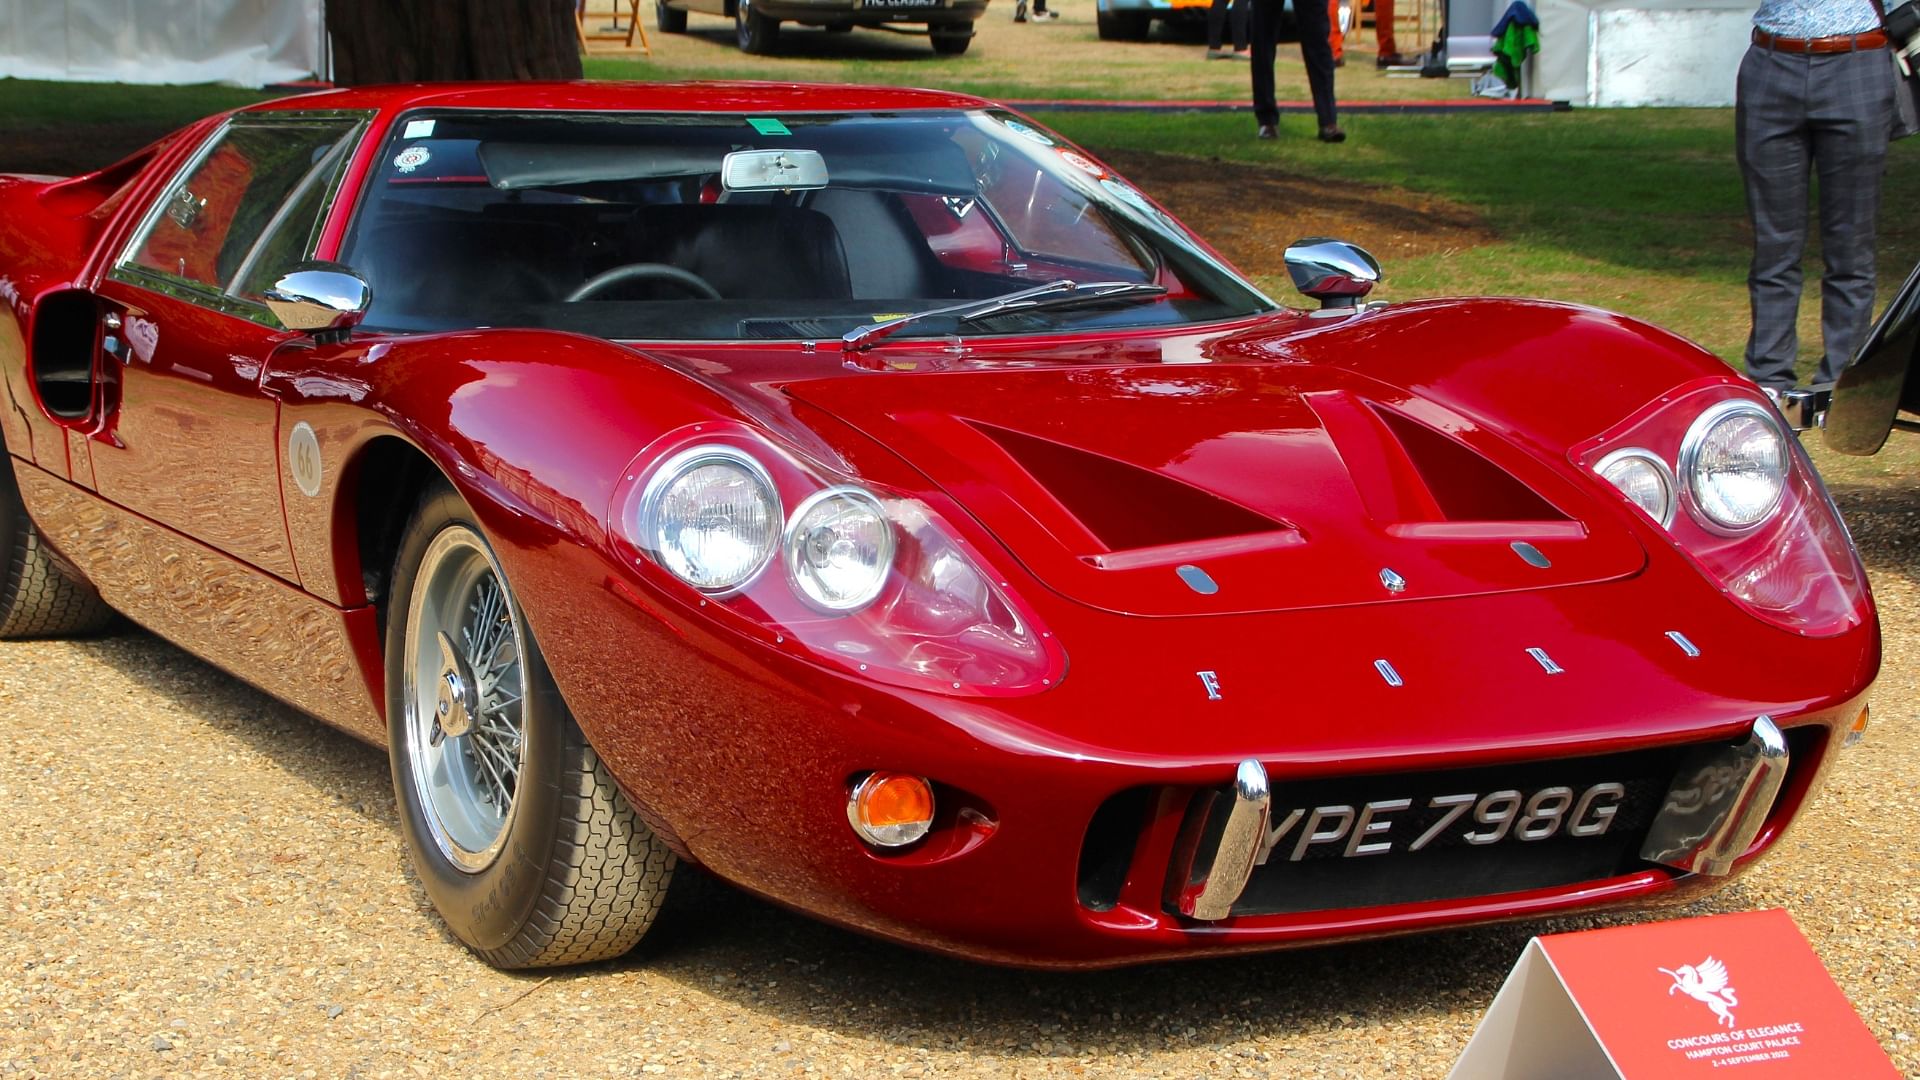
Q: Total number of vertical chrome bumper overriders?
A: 2